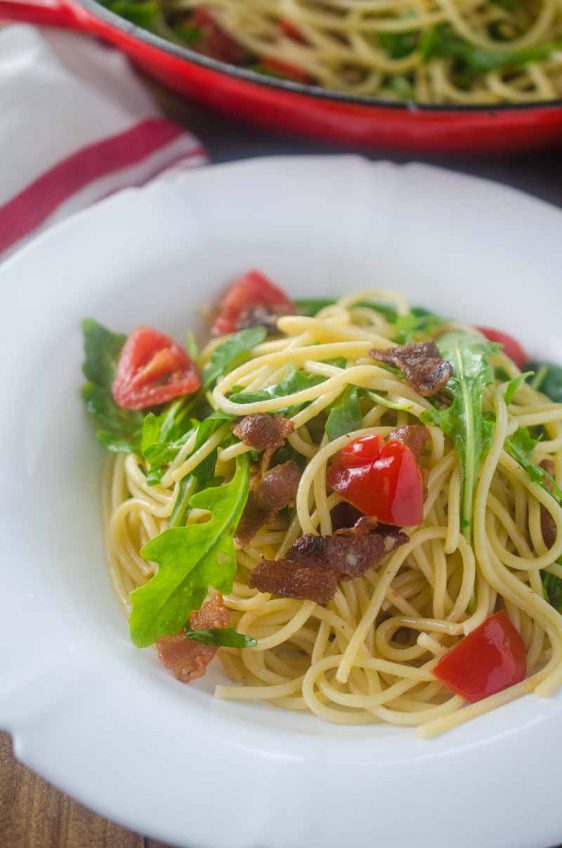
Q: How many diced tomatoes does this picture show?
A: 5